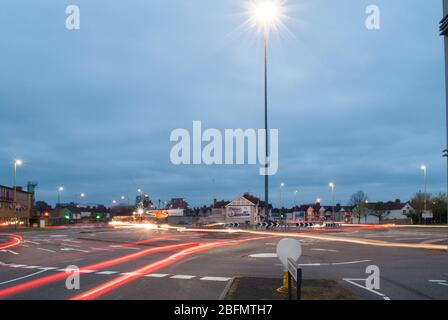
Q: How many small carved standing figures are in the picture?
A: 0